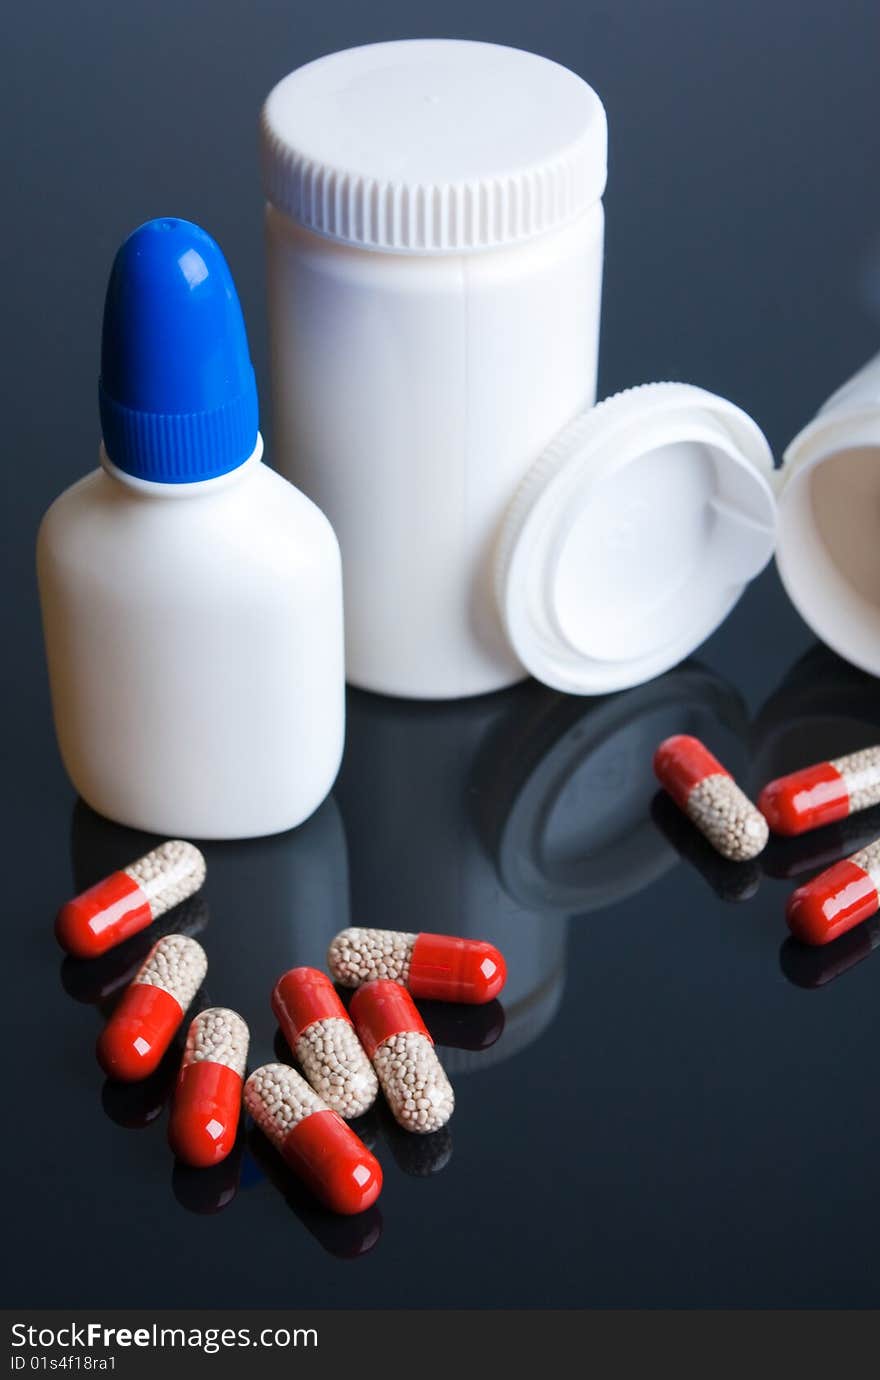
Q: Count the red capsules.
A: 10